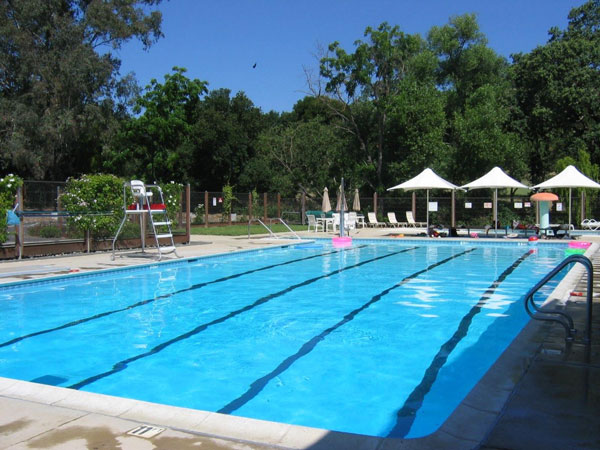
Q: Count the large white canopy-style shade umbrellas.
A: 3